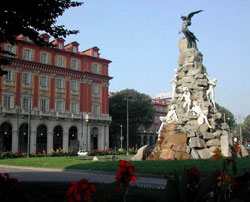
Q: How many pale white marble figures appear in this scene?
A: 5